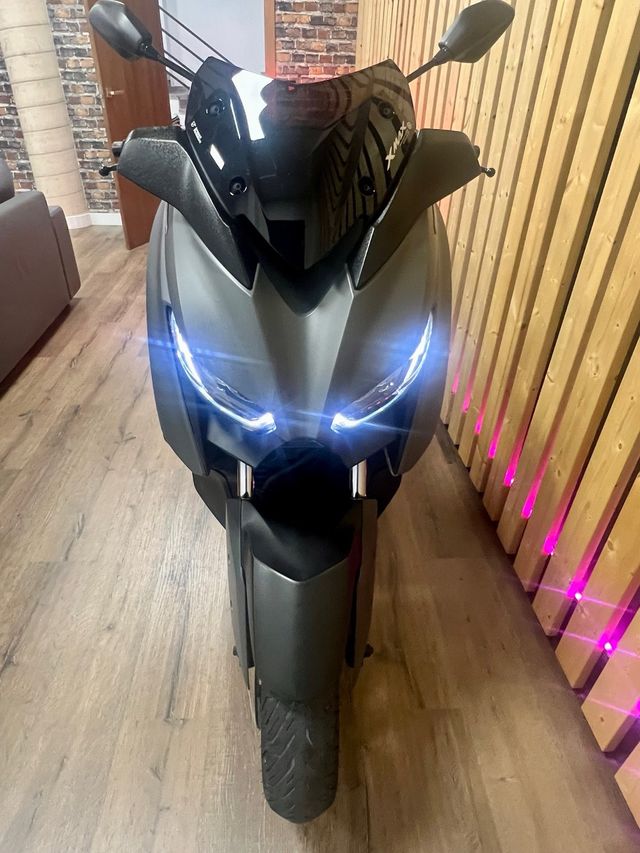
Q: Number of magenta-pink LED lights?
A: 10